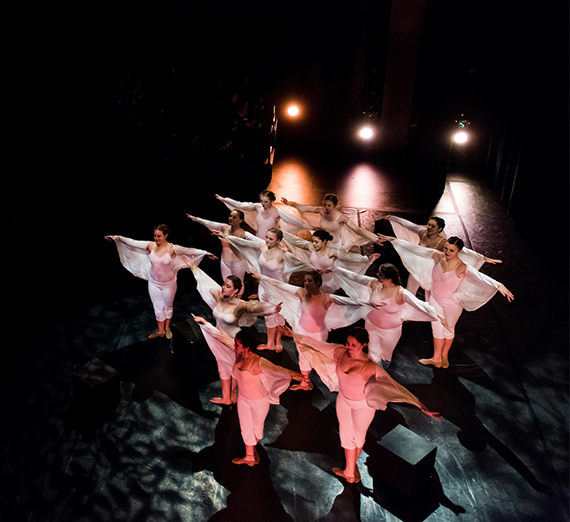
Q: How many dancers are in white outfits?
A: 13